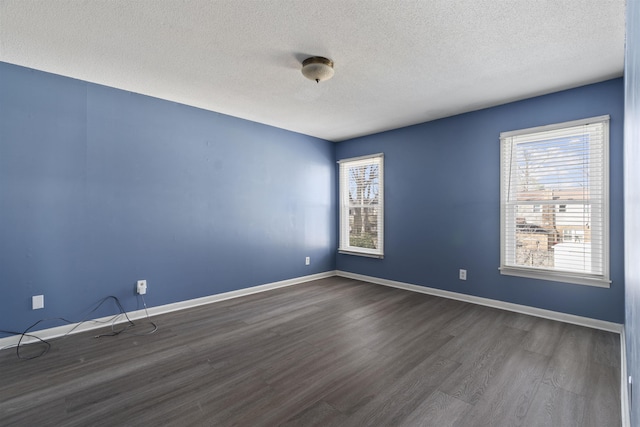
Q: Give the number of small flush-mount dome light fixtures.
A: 1